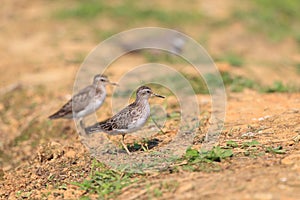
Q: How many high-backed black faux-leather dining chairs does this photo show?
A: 0